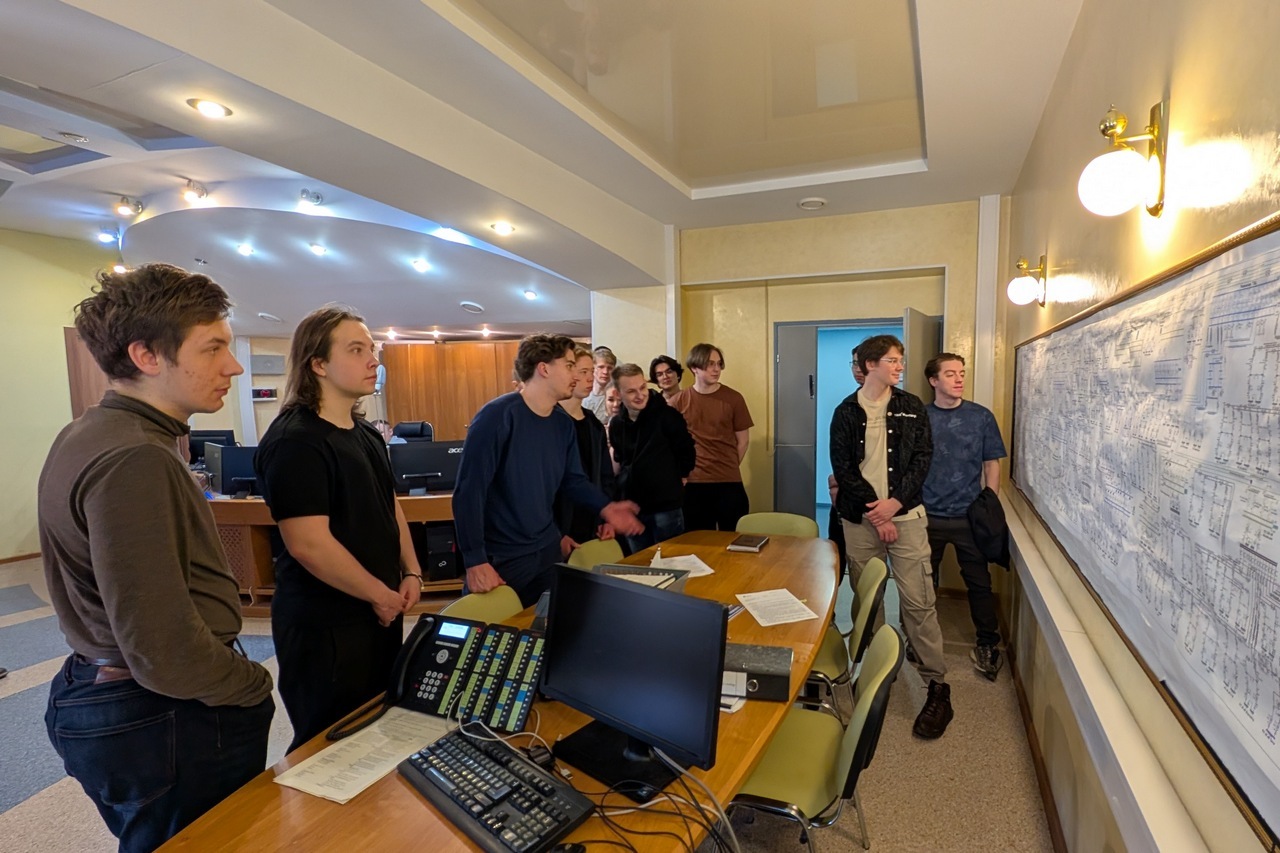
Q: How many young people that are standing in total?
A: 12